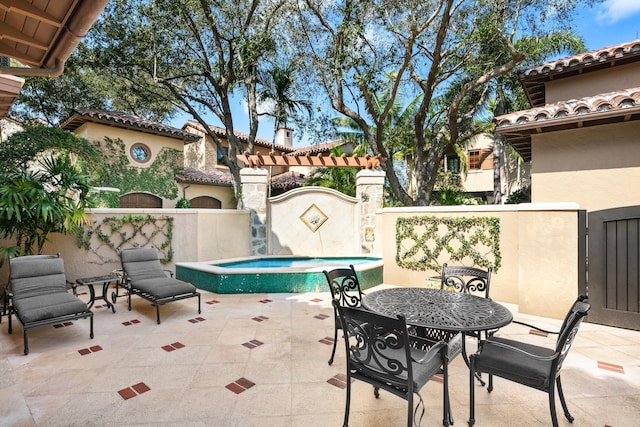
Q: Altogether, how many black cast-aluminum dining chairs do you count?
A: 4